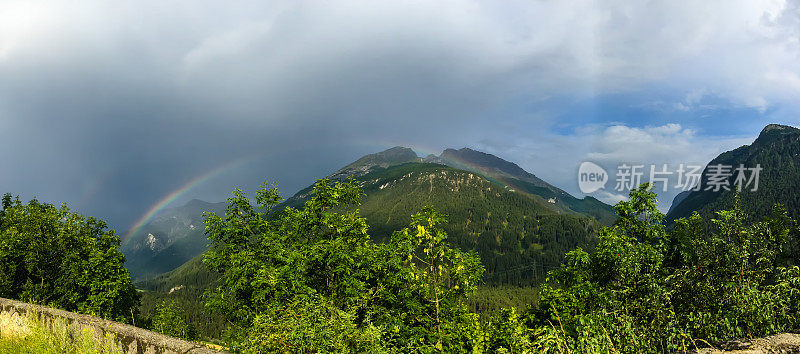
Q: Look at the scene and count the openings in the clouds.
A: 1